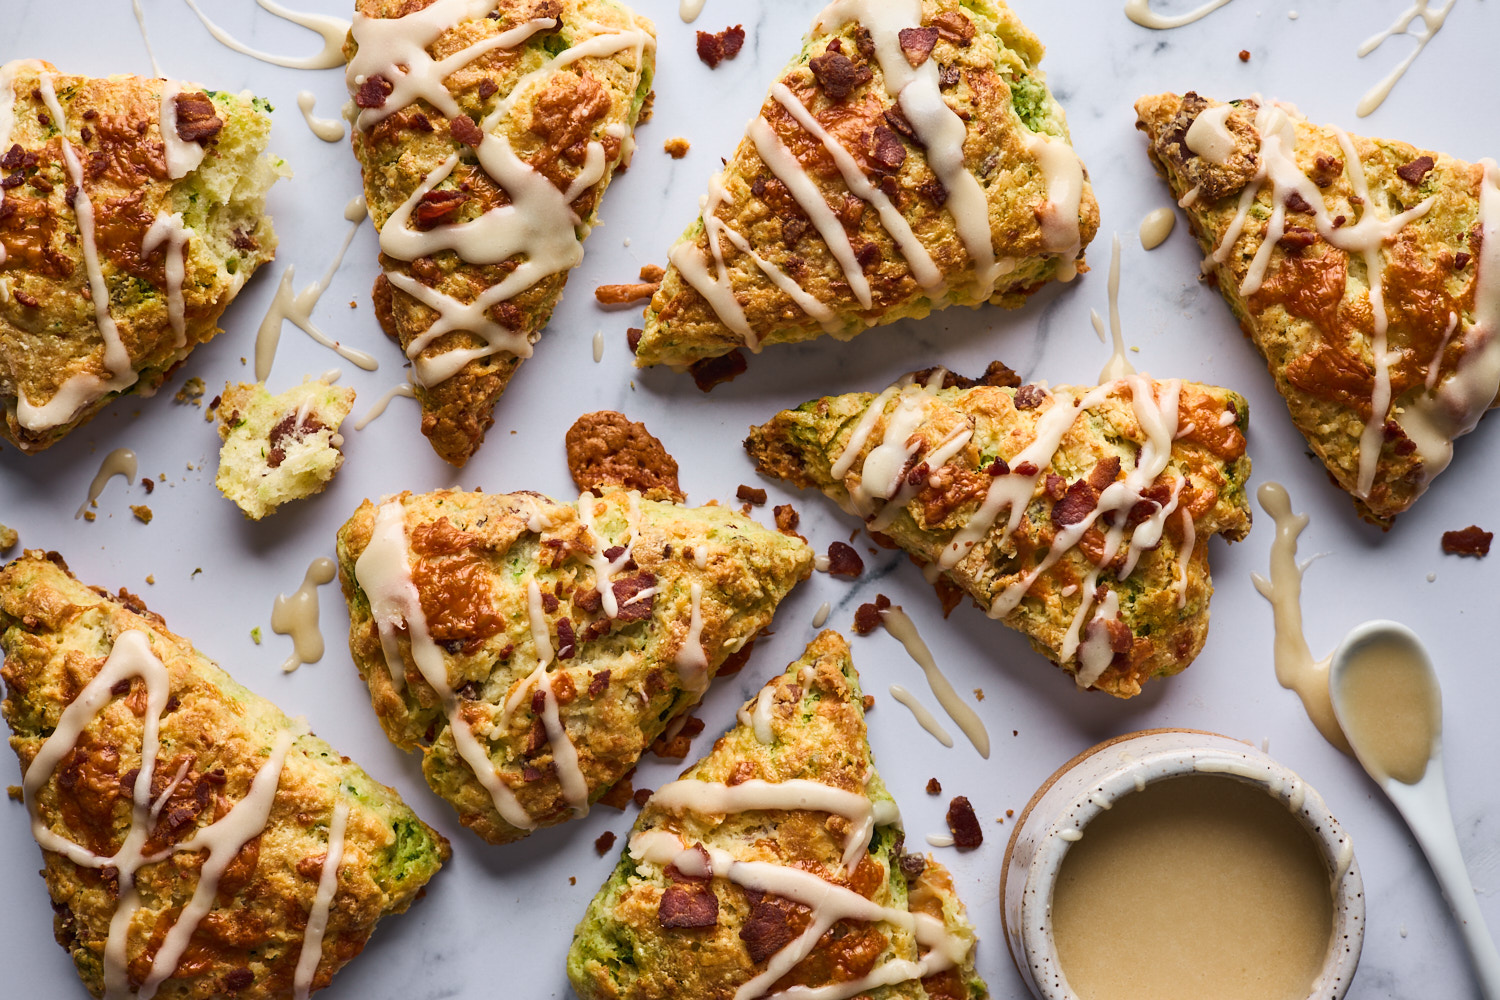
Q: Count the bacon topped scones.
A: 8